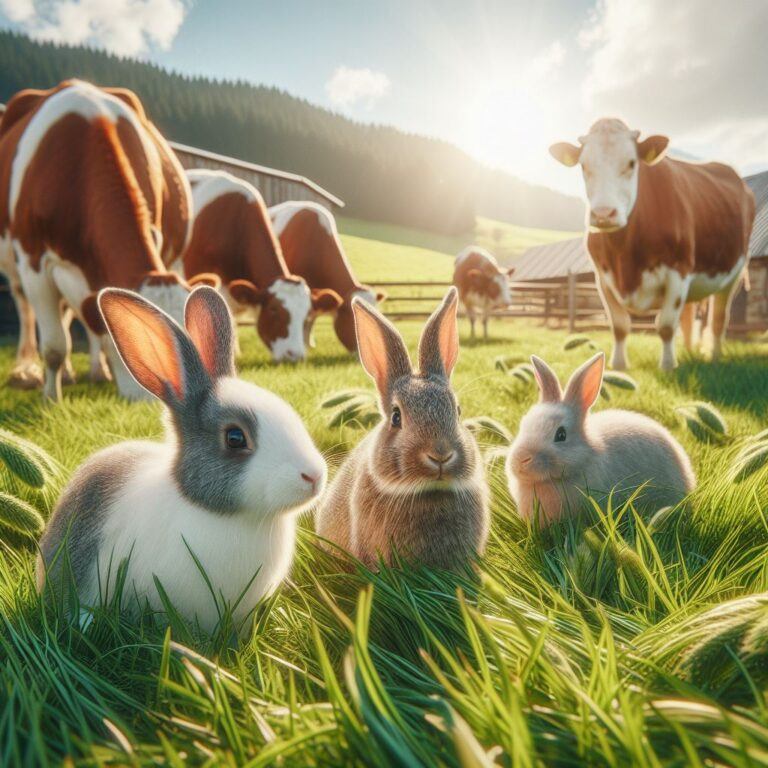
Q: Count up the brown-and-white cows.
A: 5